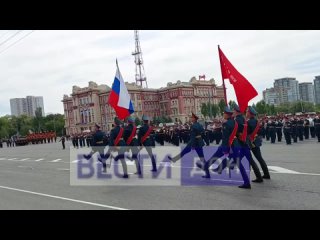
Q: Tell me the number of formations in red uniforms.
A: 1